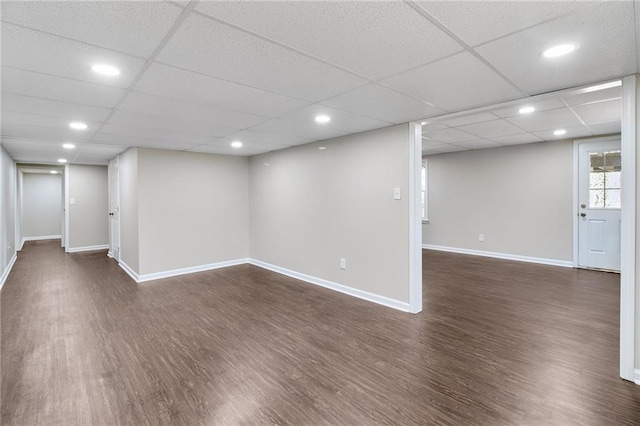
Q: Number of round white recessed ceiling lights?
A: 10